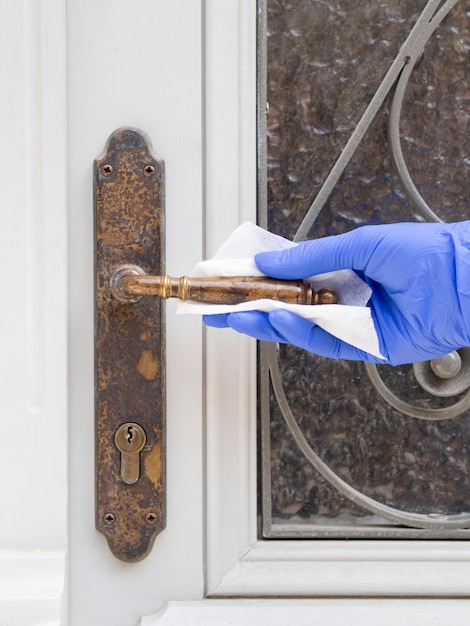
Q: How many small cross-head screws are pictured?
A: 4